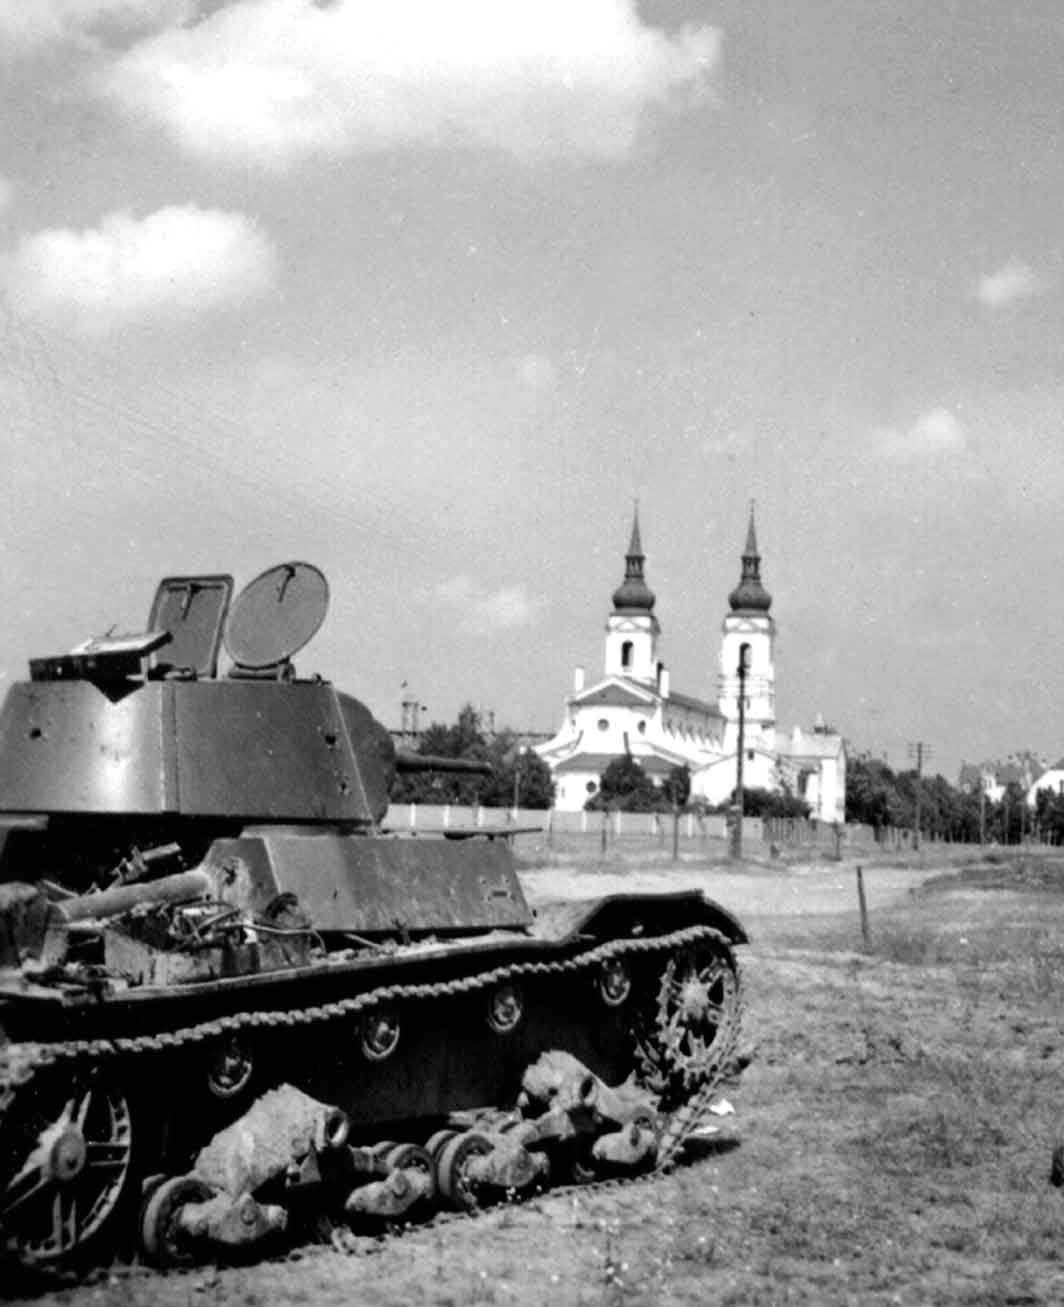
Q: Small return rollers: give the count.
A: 4